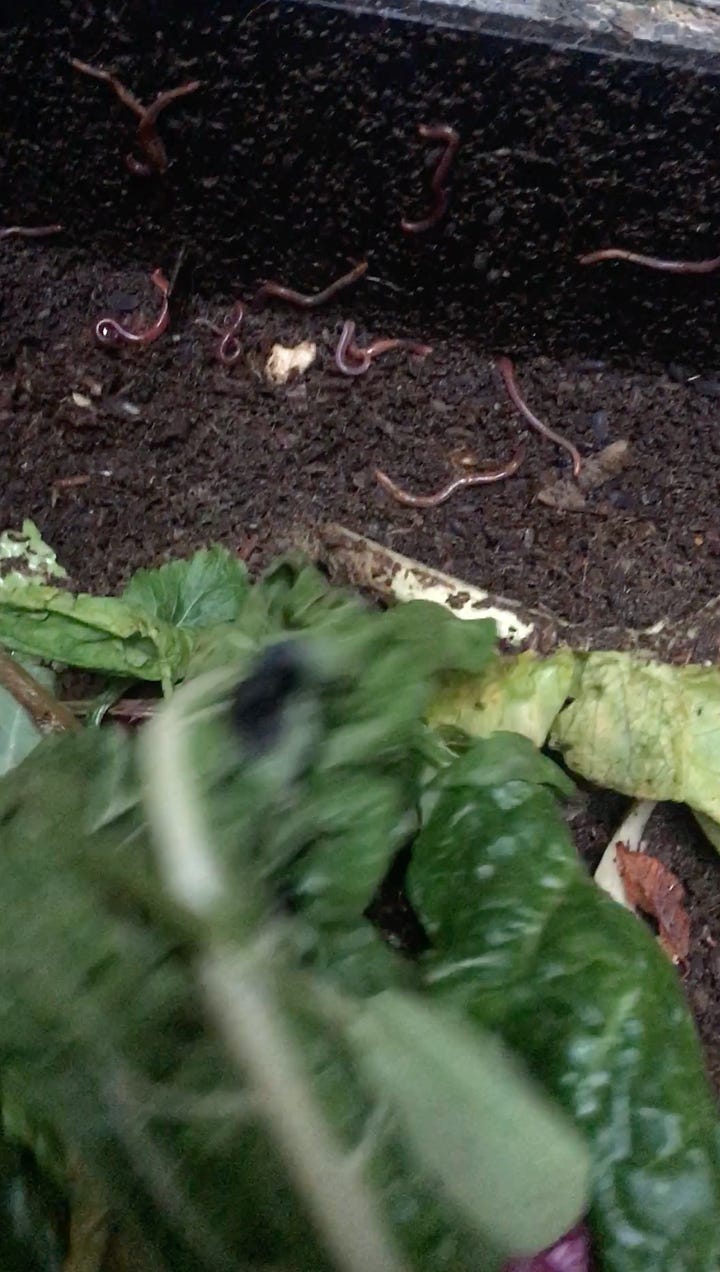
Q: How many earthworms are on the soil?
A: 11